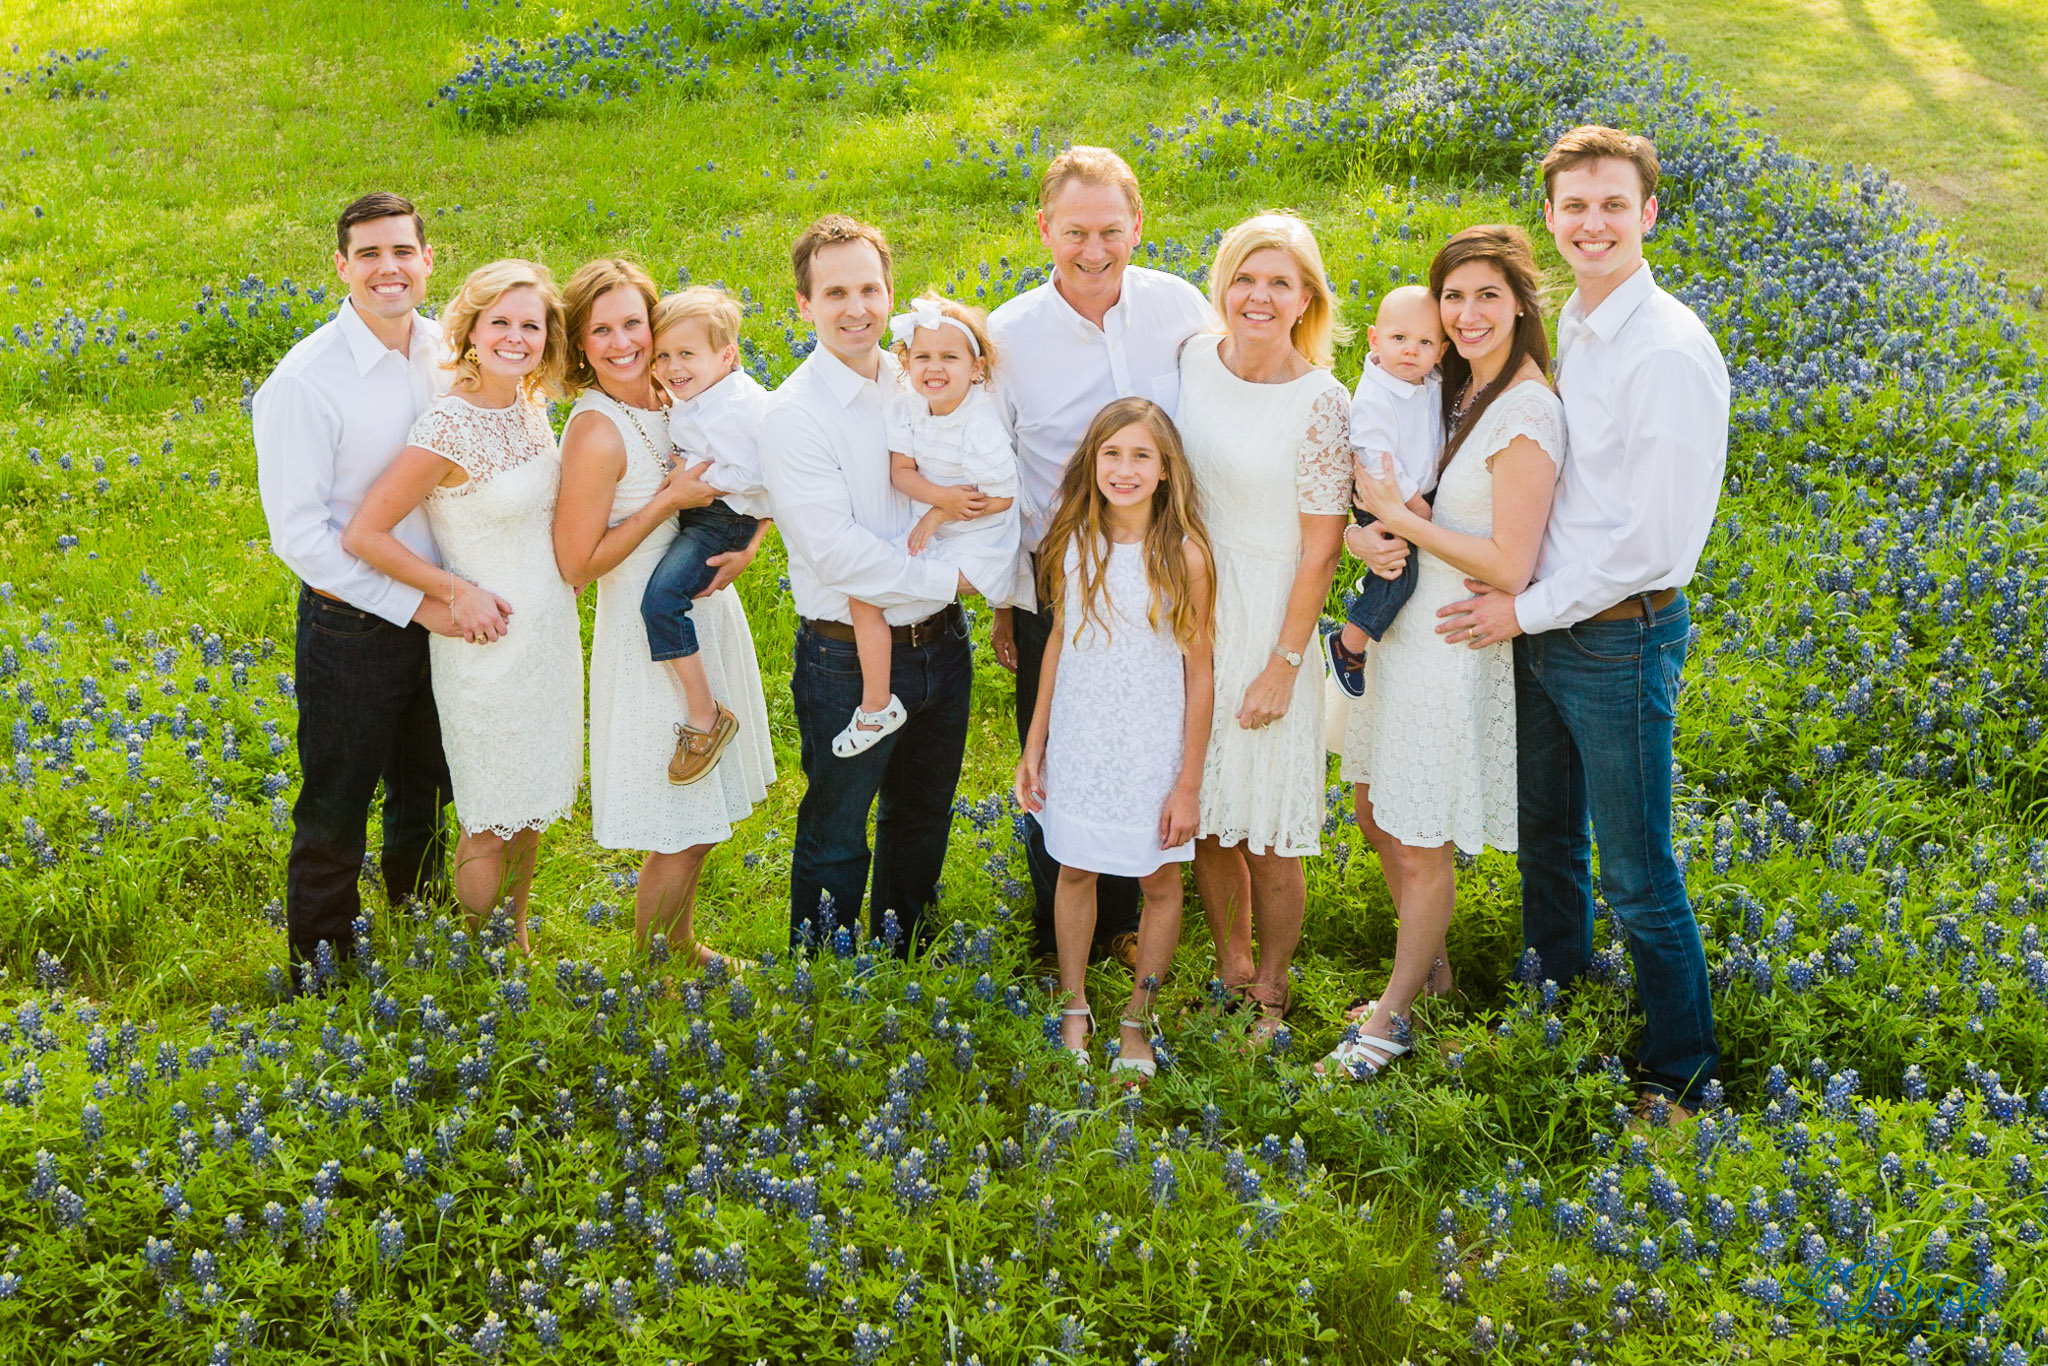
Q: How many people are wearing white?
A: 12